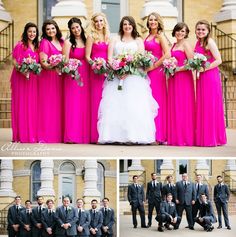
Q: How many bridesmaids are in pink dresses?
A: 7